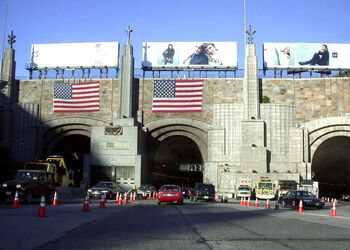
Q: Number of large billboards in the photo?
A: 3